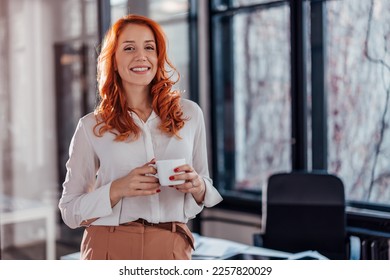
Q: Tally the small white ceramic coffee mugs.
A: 1